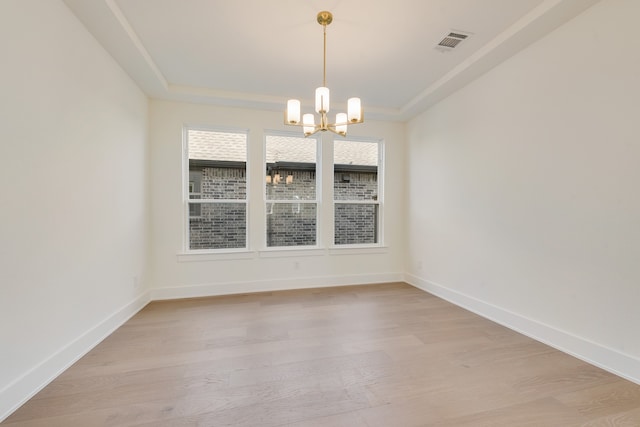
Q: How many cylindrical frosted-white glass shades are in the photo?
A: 5